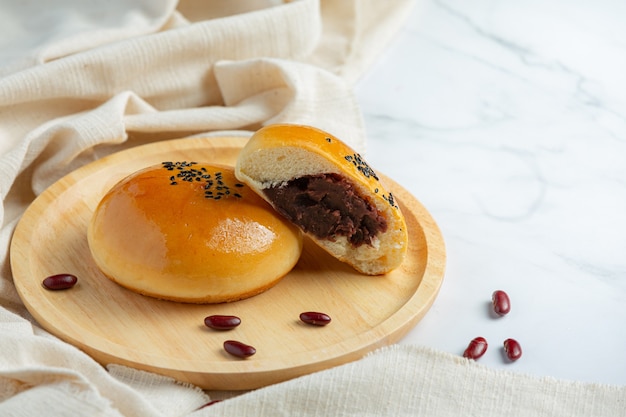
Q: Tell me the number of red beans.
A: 7